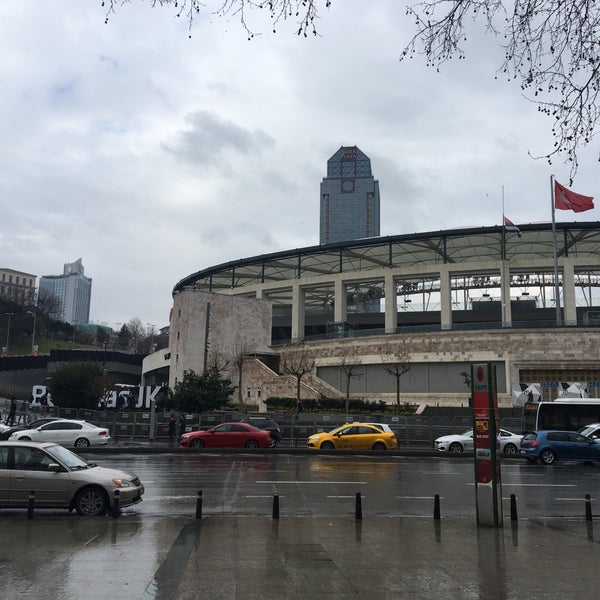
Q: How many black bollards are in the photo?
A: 8